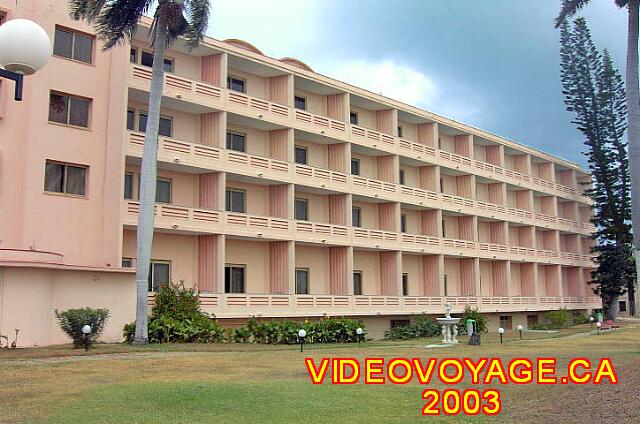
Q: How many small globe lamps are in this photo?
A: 7